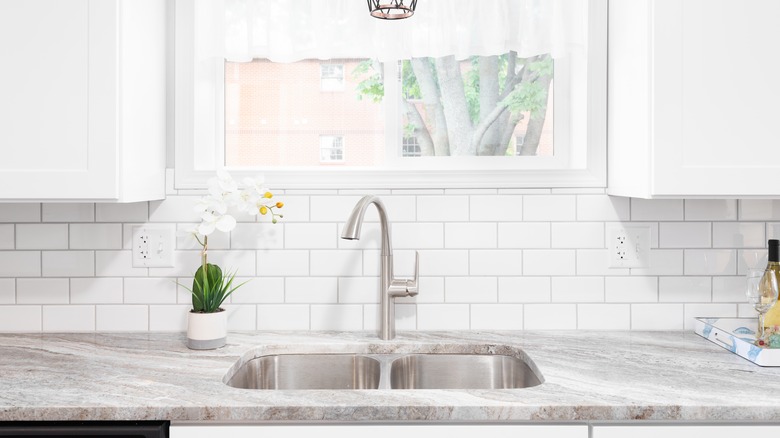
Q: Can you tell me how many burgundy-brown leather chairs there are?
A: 0